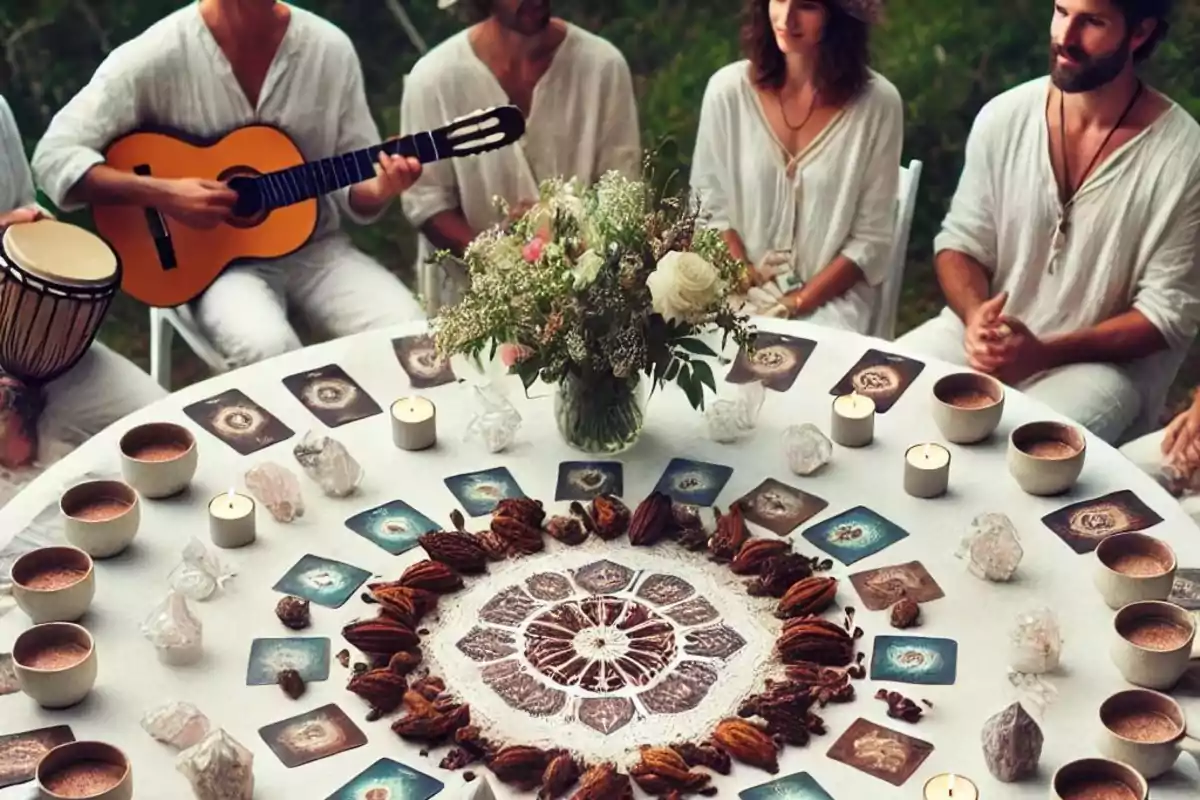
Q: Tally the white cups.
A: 11